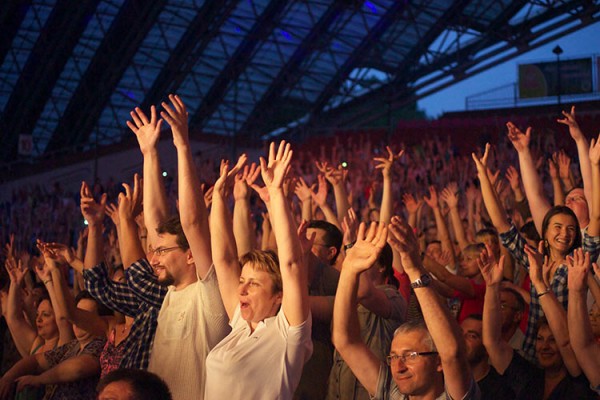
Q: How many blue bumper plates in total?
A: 0